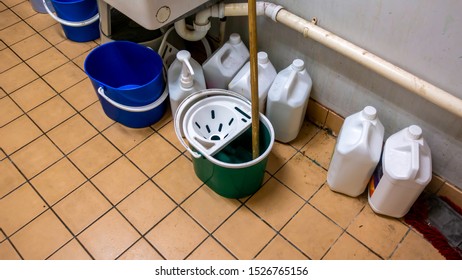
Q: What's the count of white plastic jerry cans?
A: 6